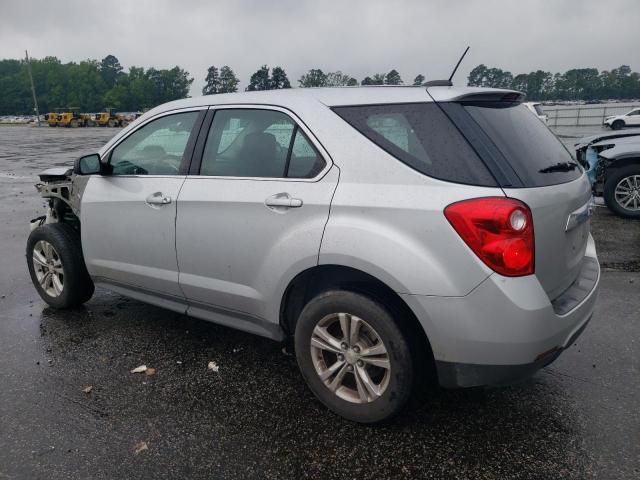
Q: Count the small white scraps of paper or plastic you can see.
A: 2